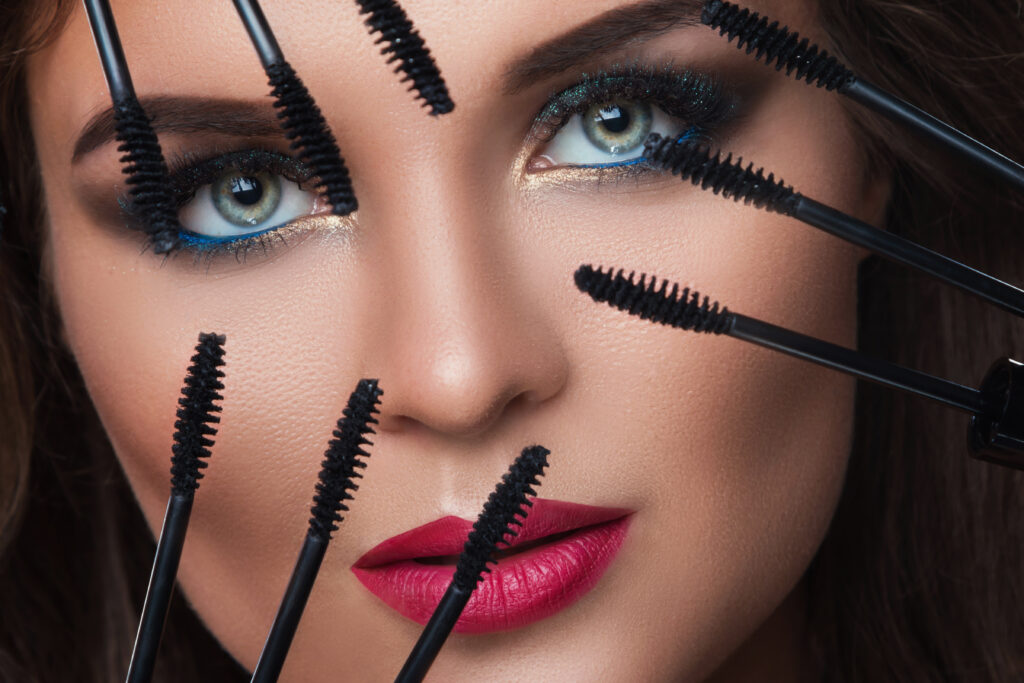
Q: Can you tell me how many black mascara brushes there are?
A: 9